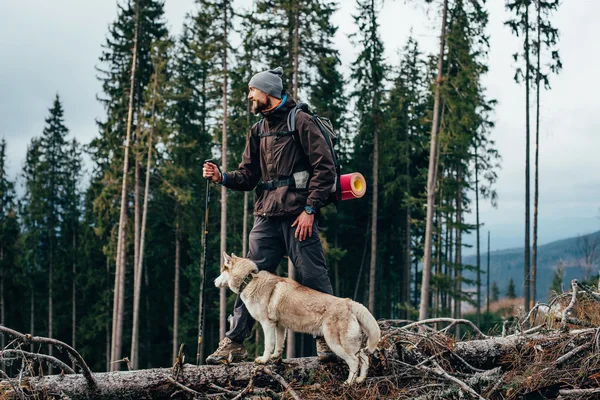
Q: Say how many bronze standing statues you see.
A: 0